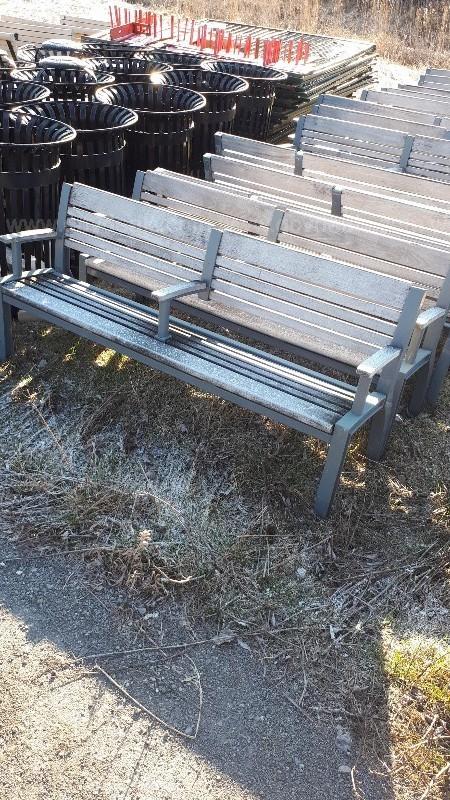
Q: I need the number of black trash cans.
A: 12